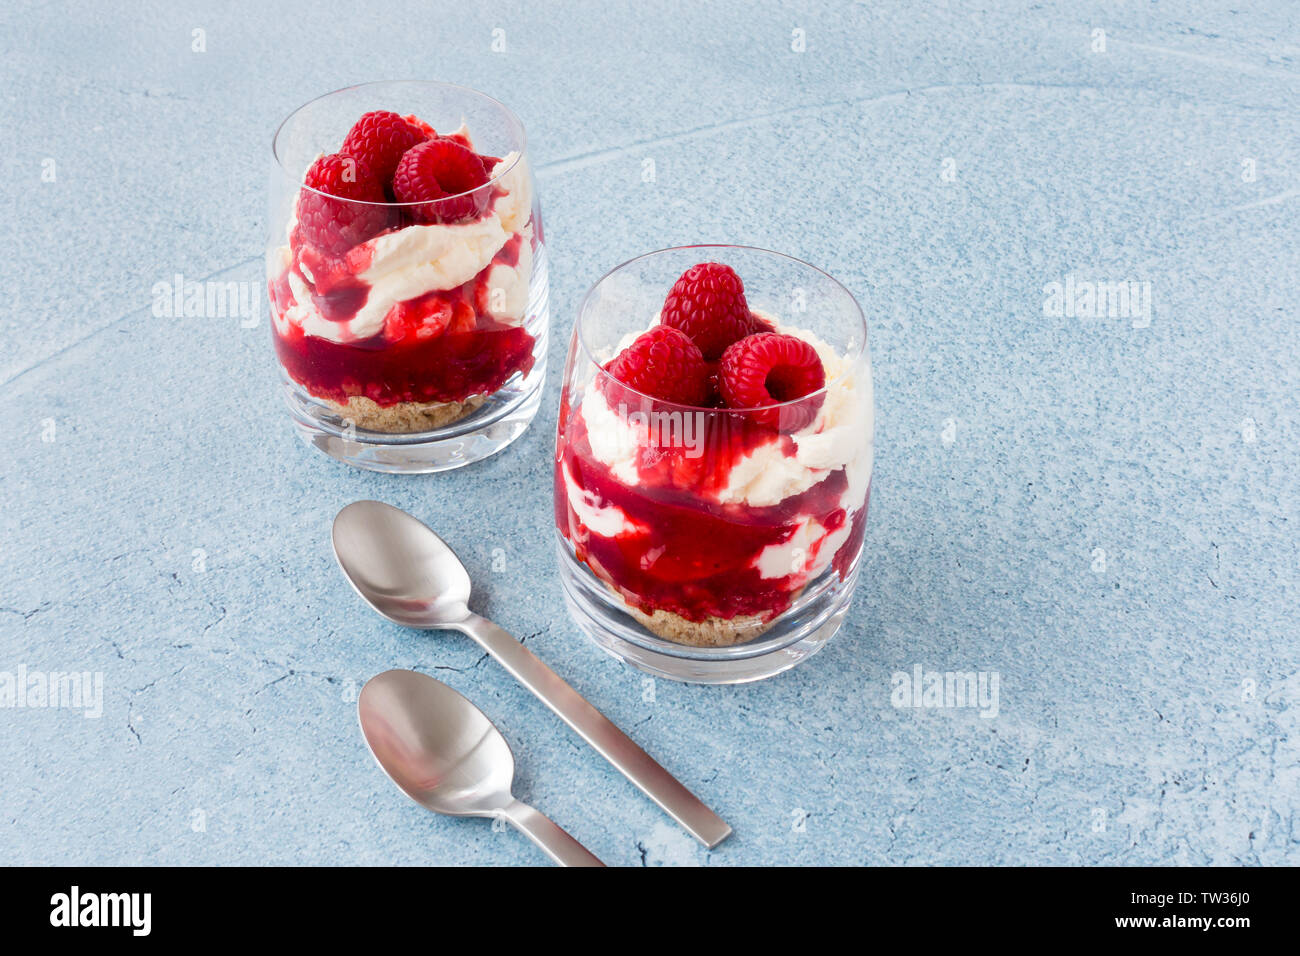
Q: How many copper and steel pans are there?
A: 0